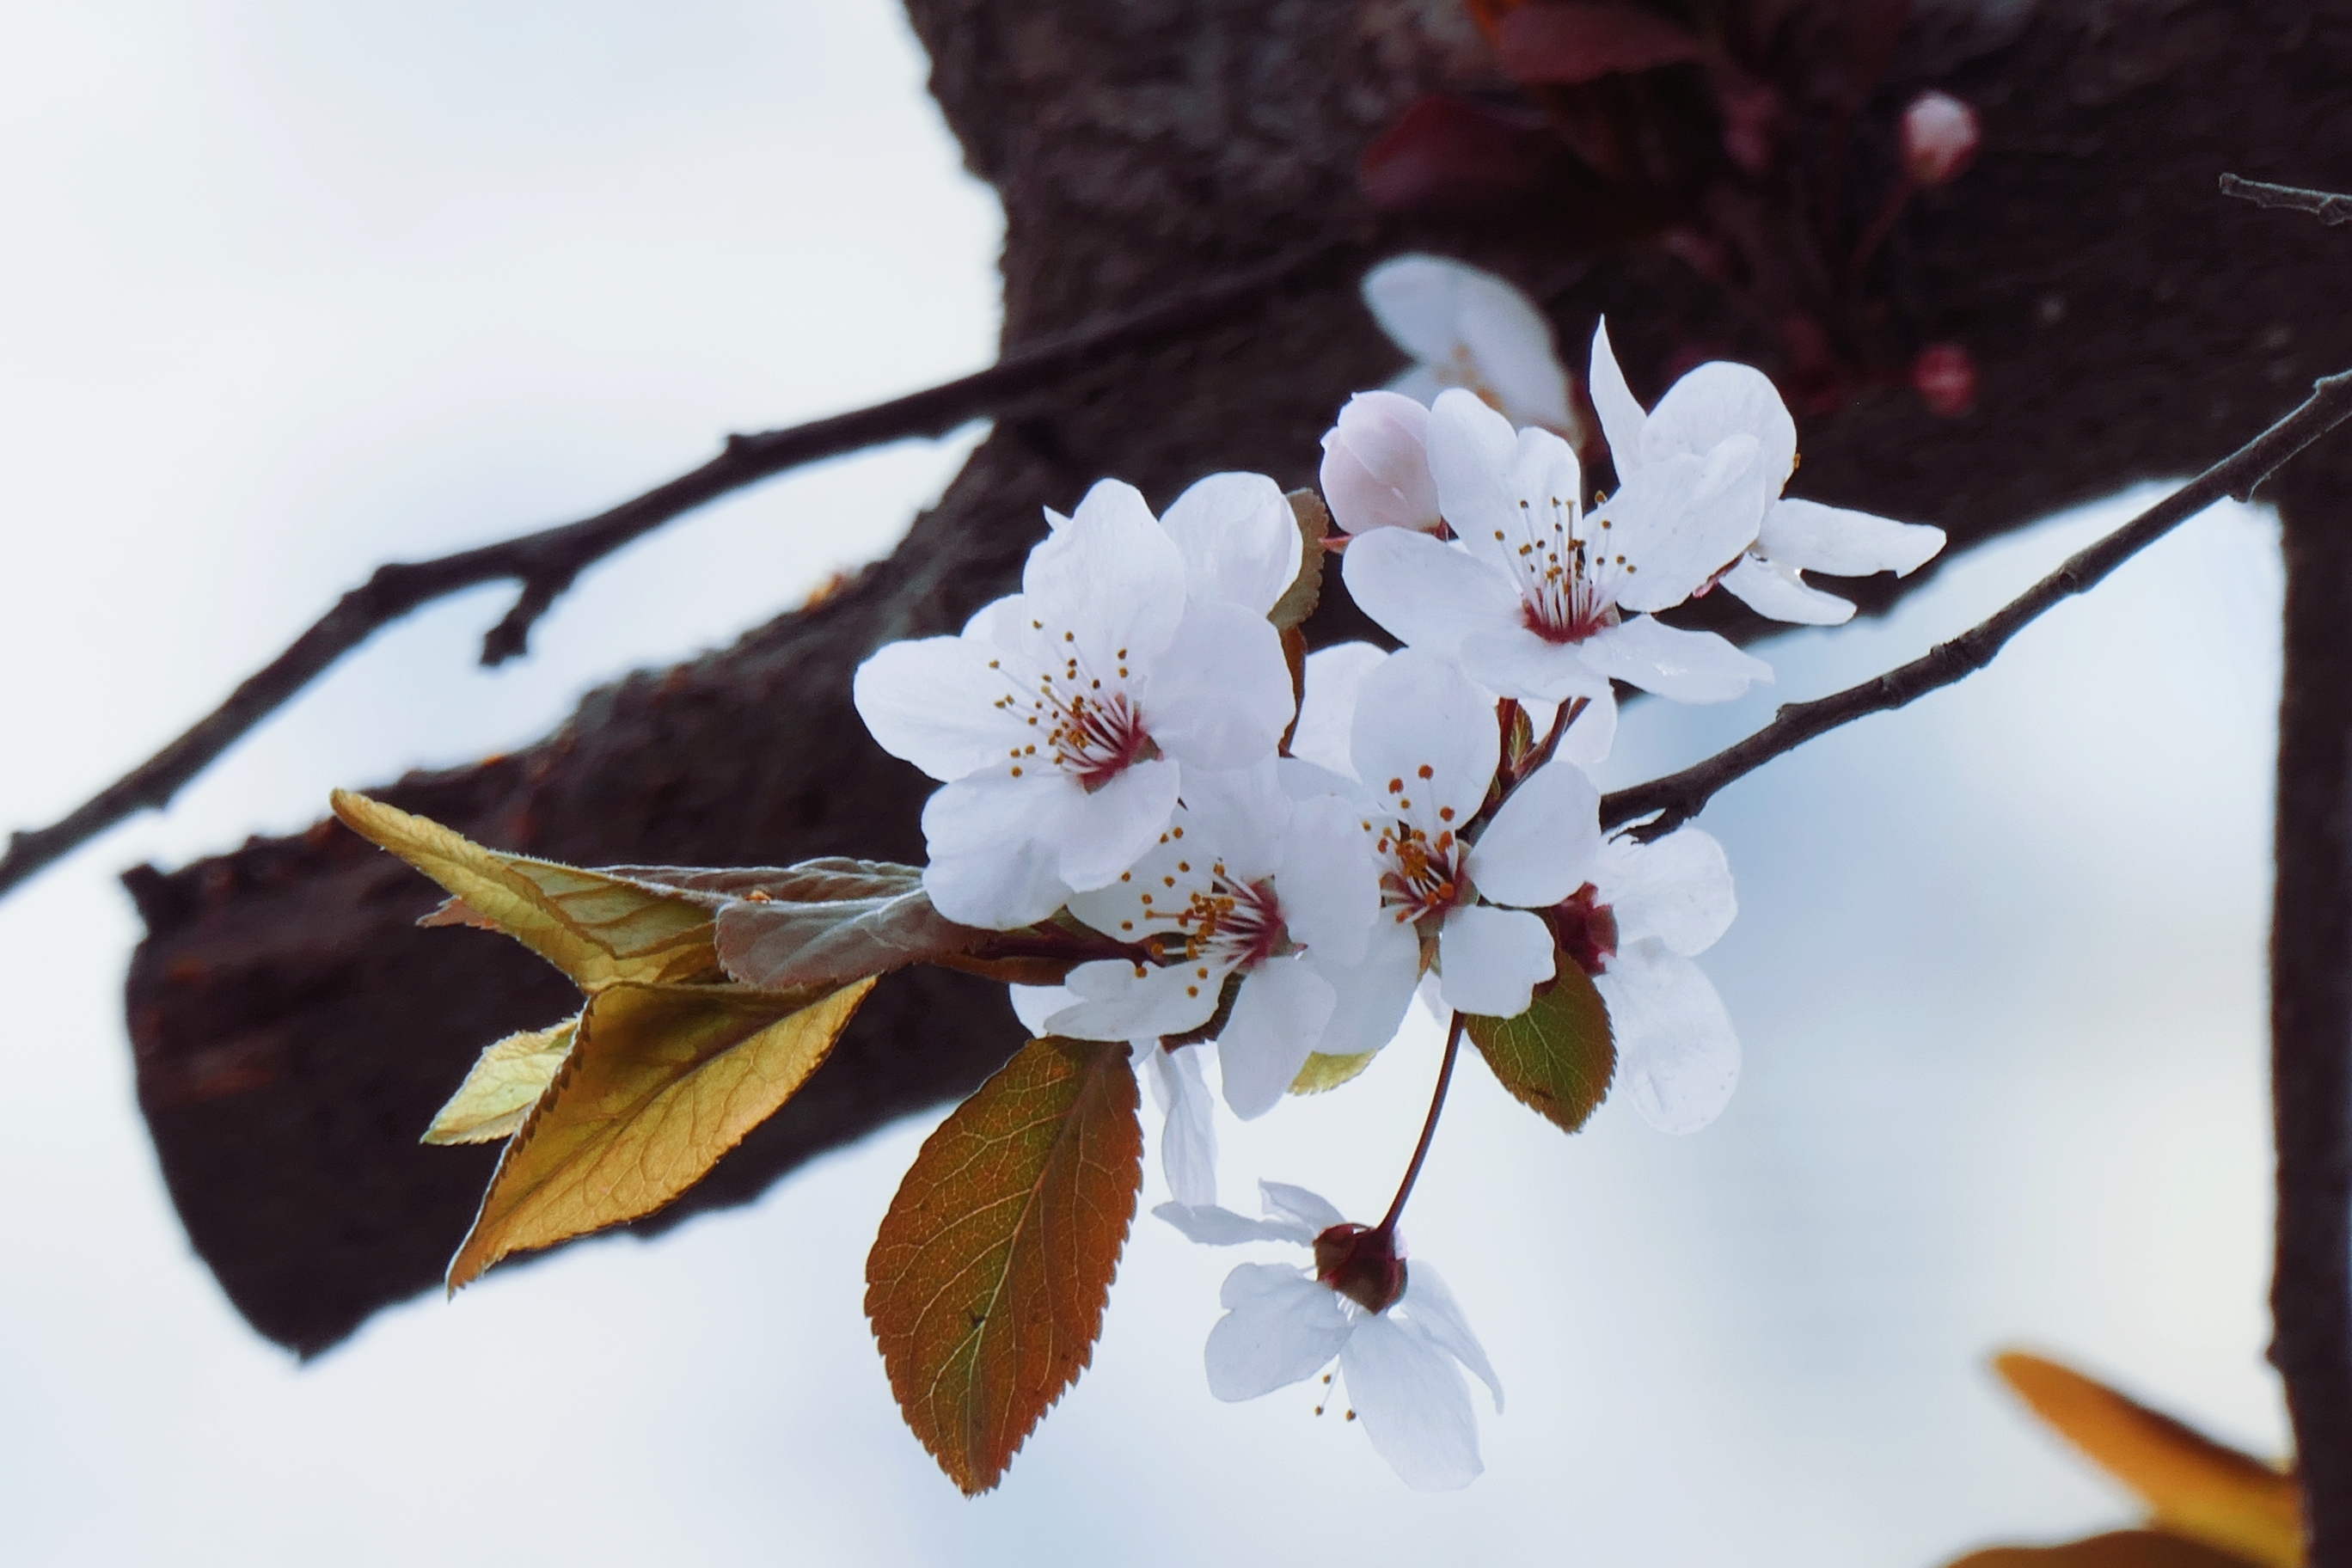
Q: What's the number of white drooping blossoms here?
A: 1